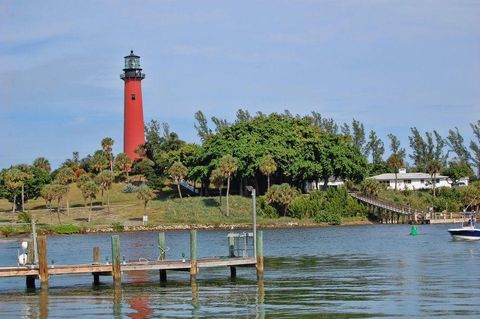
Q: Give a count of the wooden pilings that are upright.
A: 8